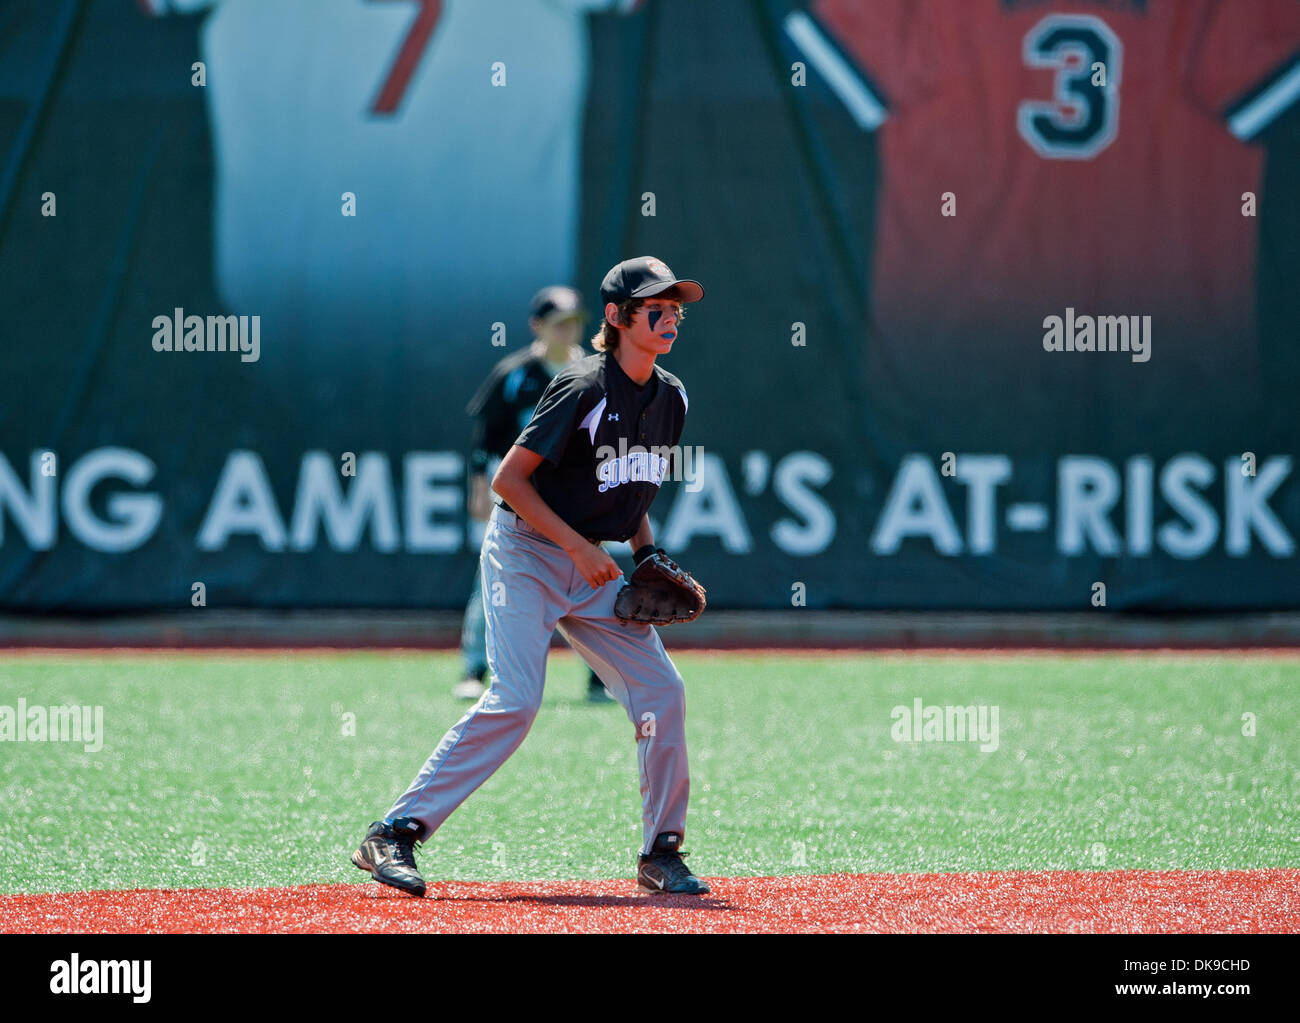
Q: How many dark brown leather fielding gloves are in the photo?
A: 1